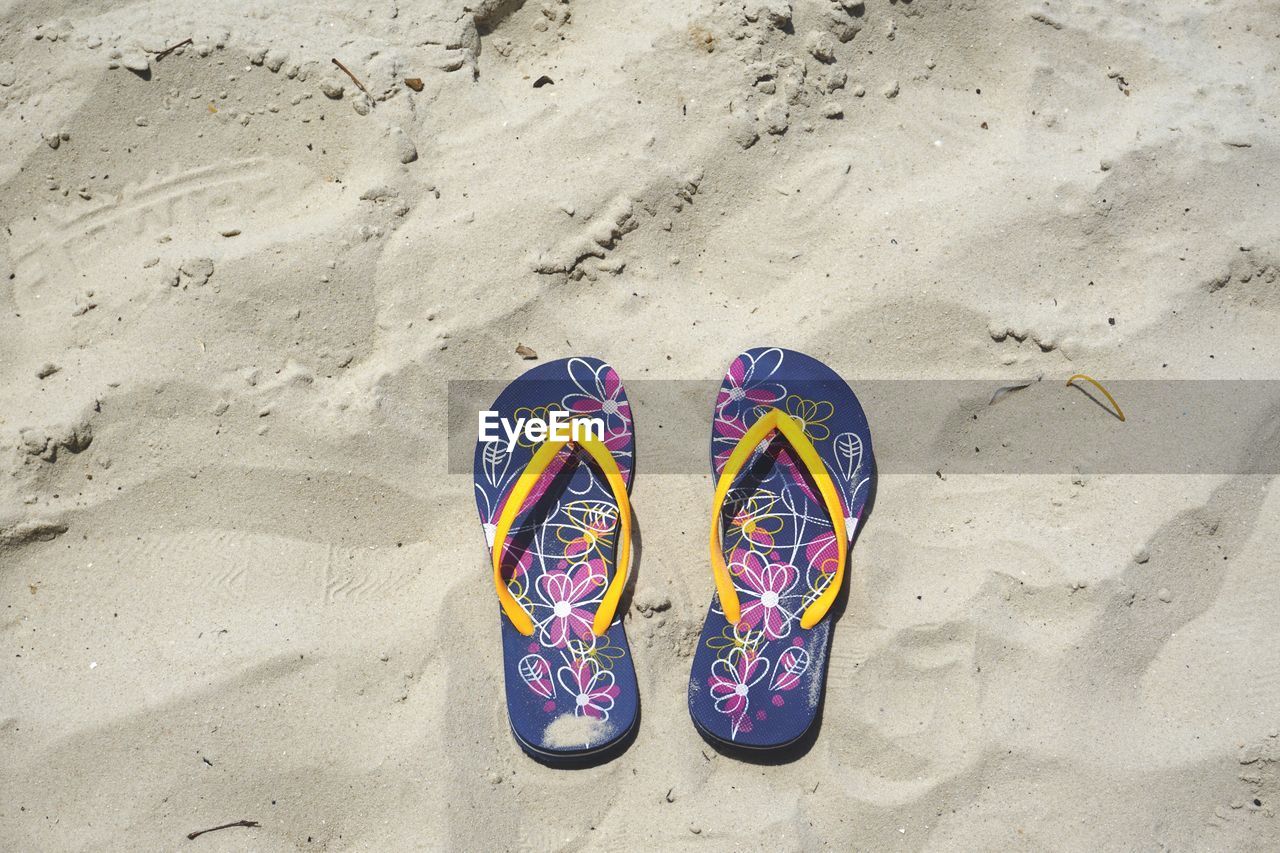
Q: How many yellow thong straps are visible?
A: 2